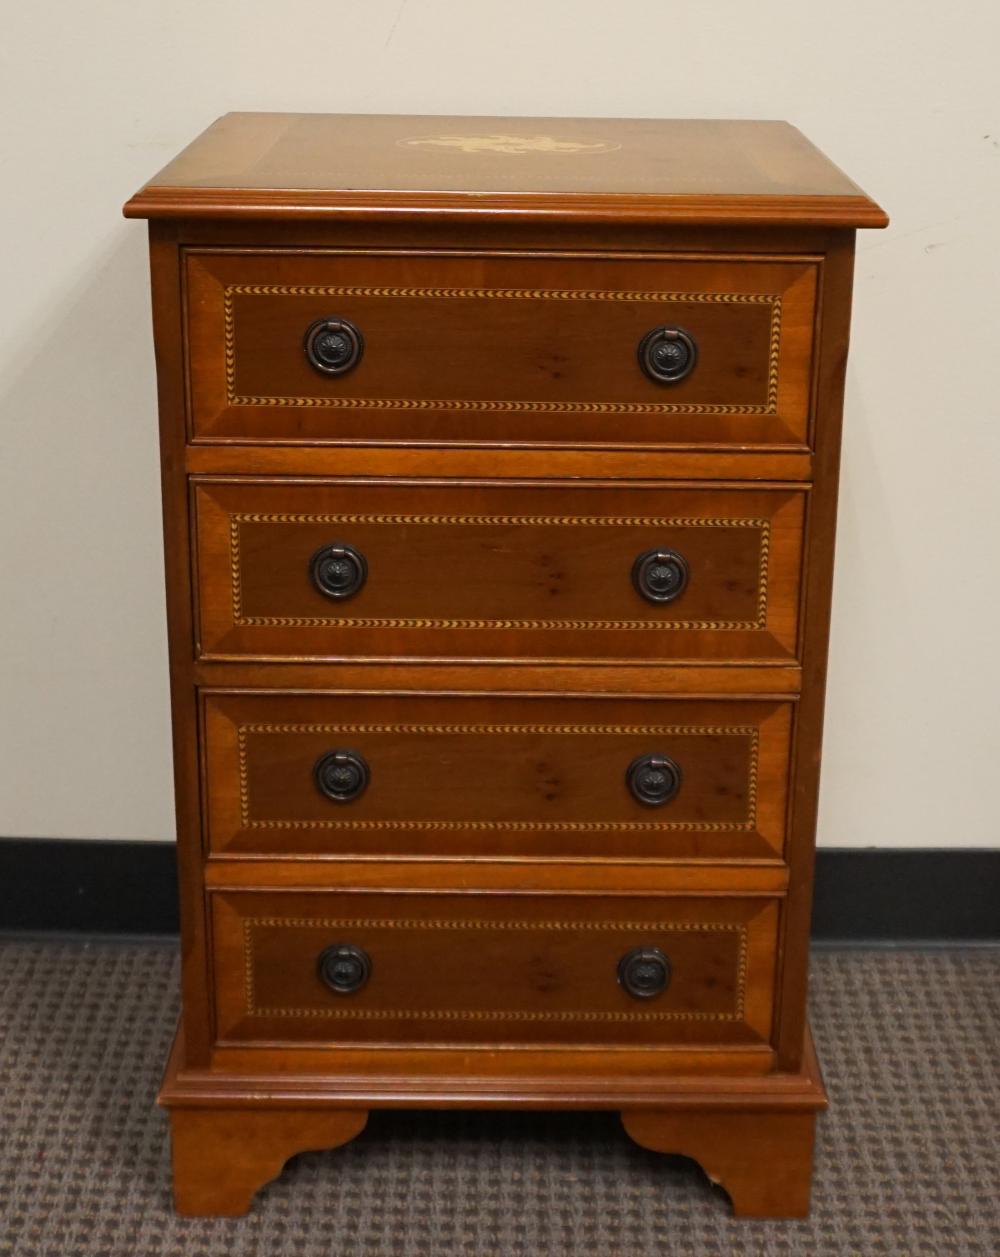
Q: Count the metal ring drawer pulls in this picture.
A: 8